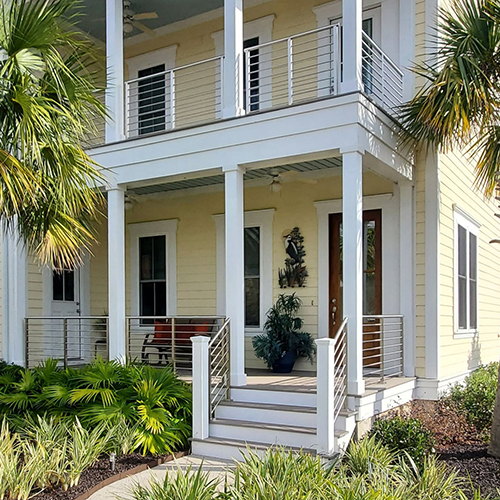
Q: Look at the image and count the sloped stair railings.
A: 2